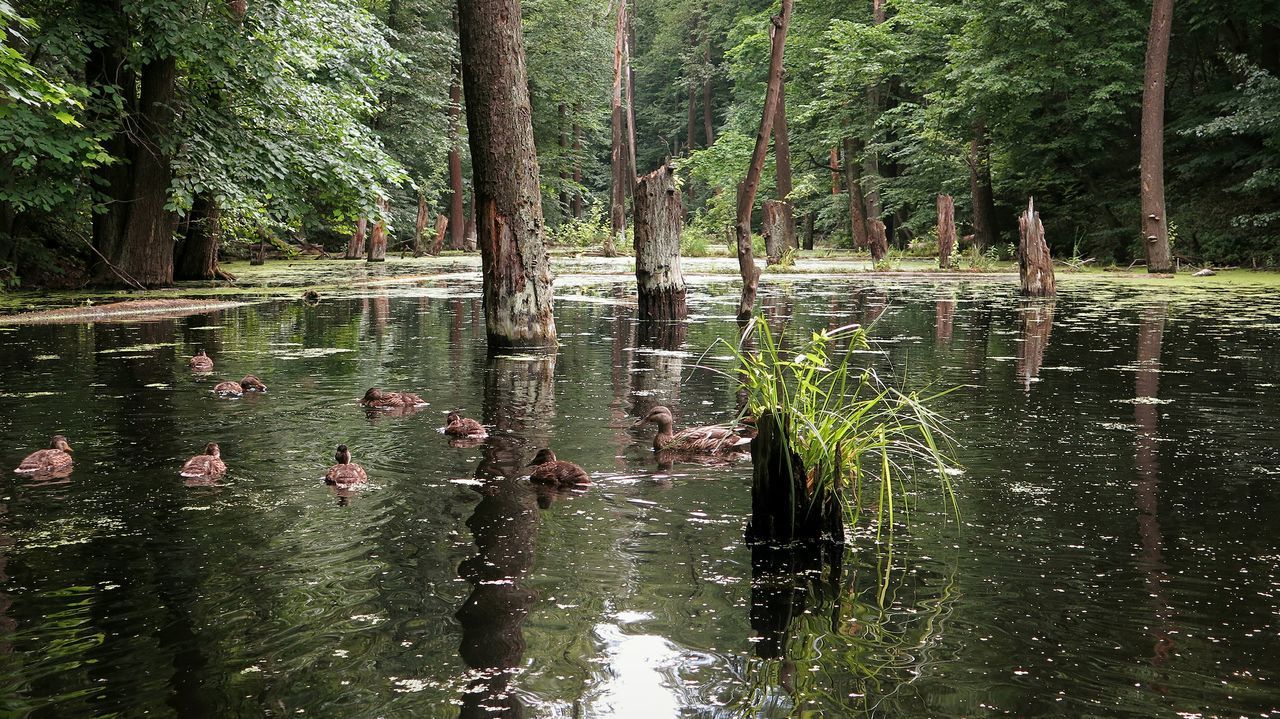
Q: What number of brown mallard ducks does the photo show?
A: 9